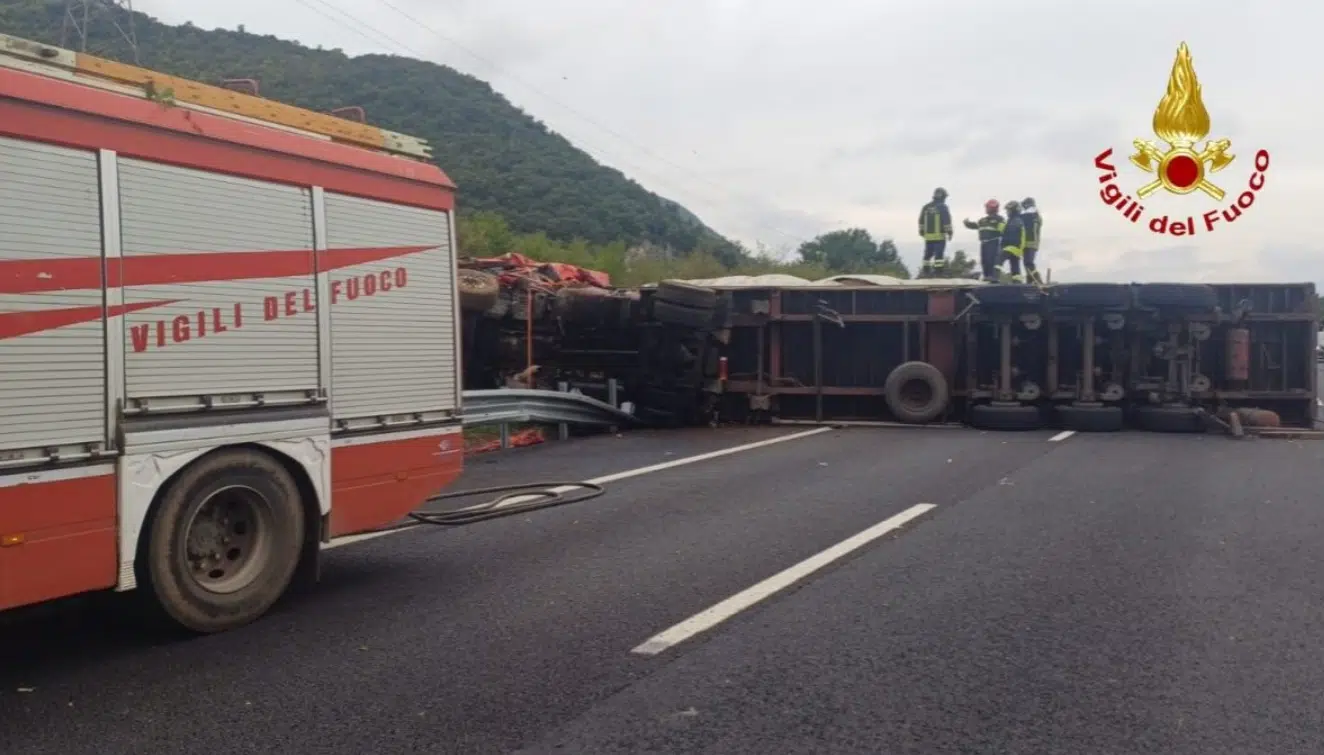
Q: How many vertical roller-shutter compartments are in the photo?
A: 3